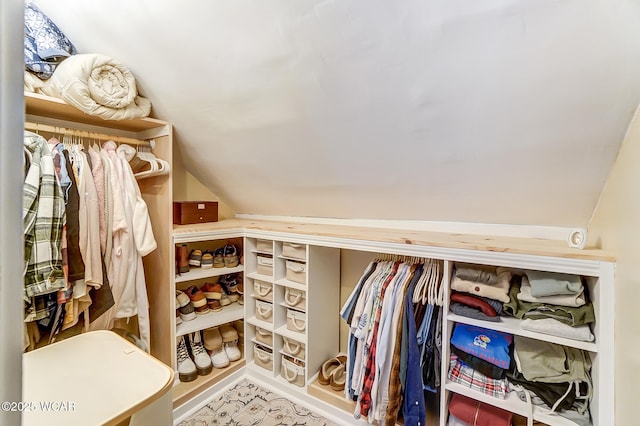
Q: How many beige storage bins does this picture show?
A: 12